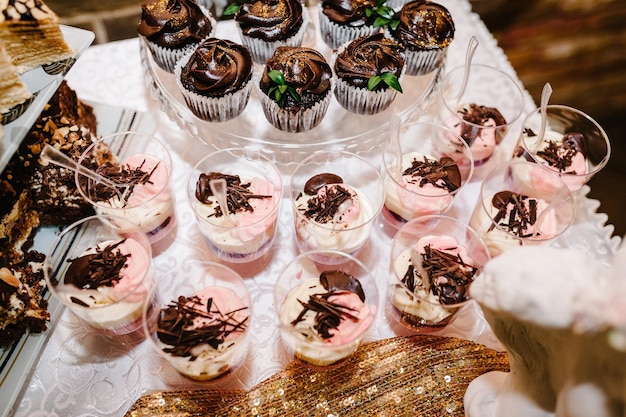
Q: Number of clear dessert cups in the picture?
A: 11